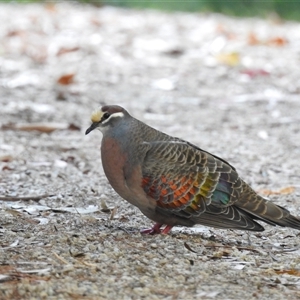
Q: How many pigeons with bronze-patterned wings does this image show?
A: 1